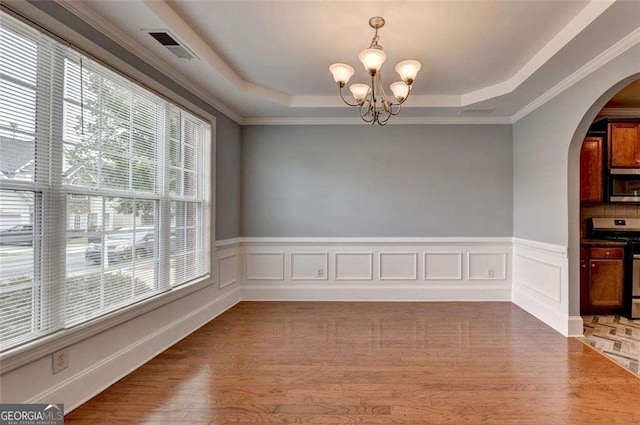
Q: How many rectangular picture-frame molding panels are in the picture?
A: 8